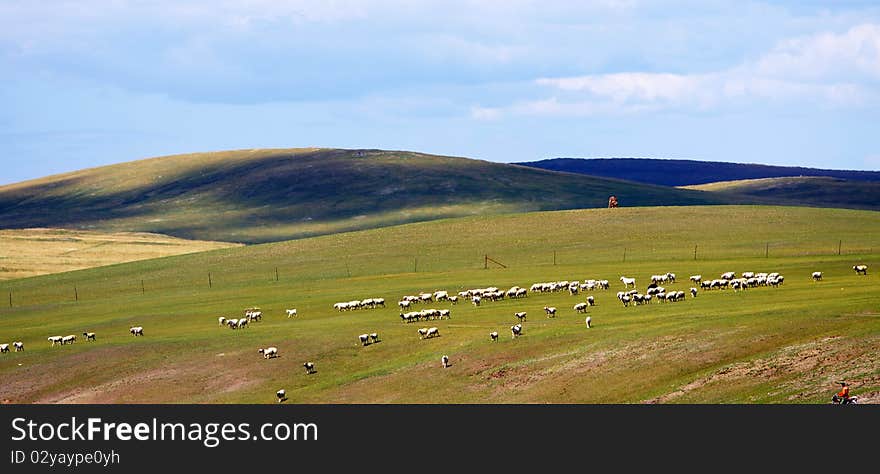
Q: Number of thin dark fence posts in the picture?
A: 13